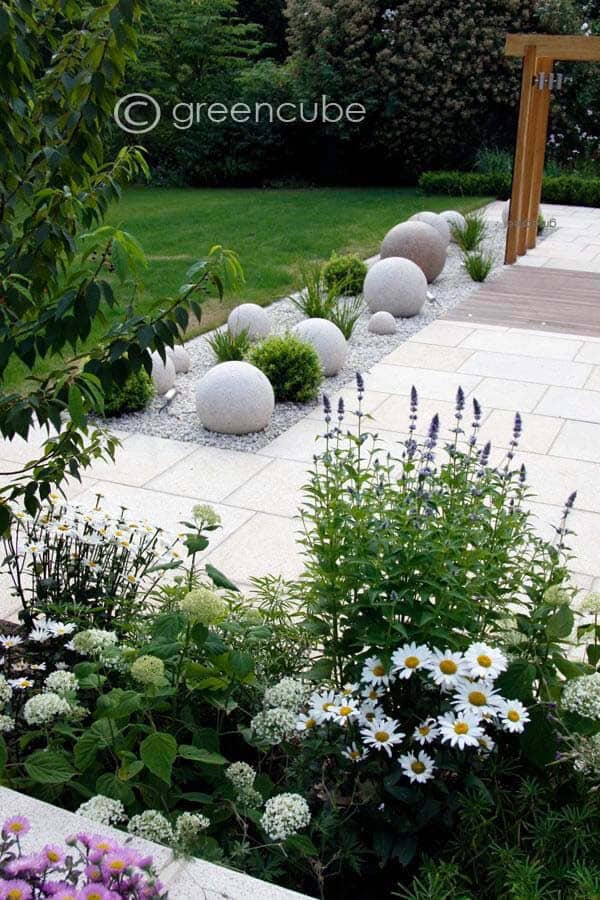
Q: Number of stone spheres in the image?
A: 11